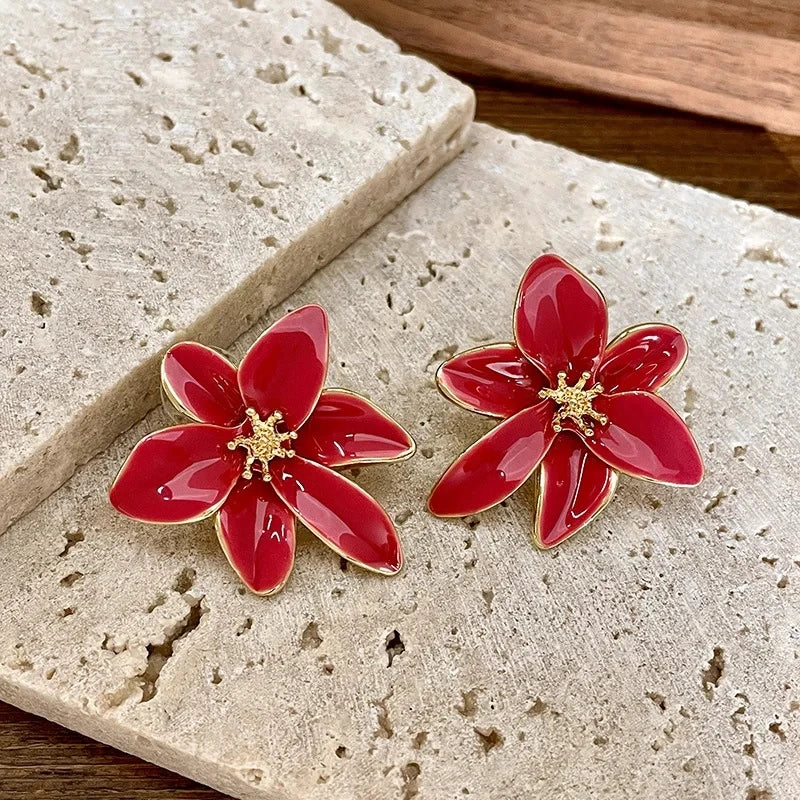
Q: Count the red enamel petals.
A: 12